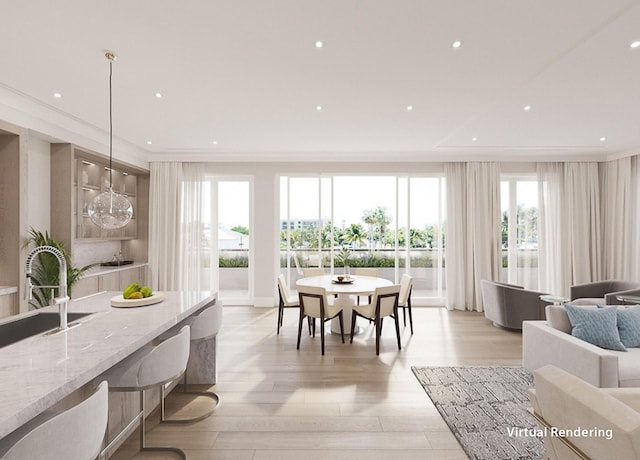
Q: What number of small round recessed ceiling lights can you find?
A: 12